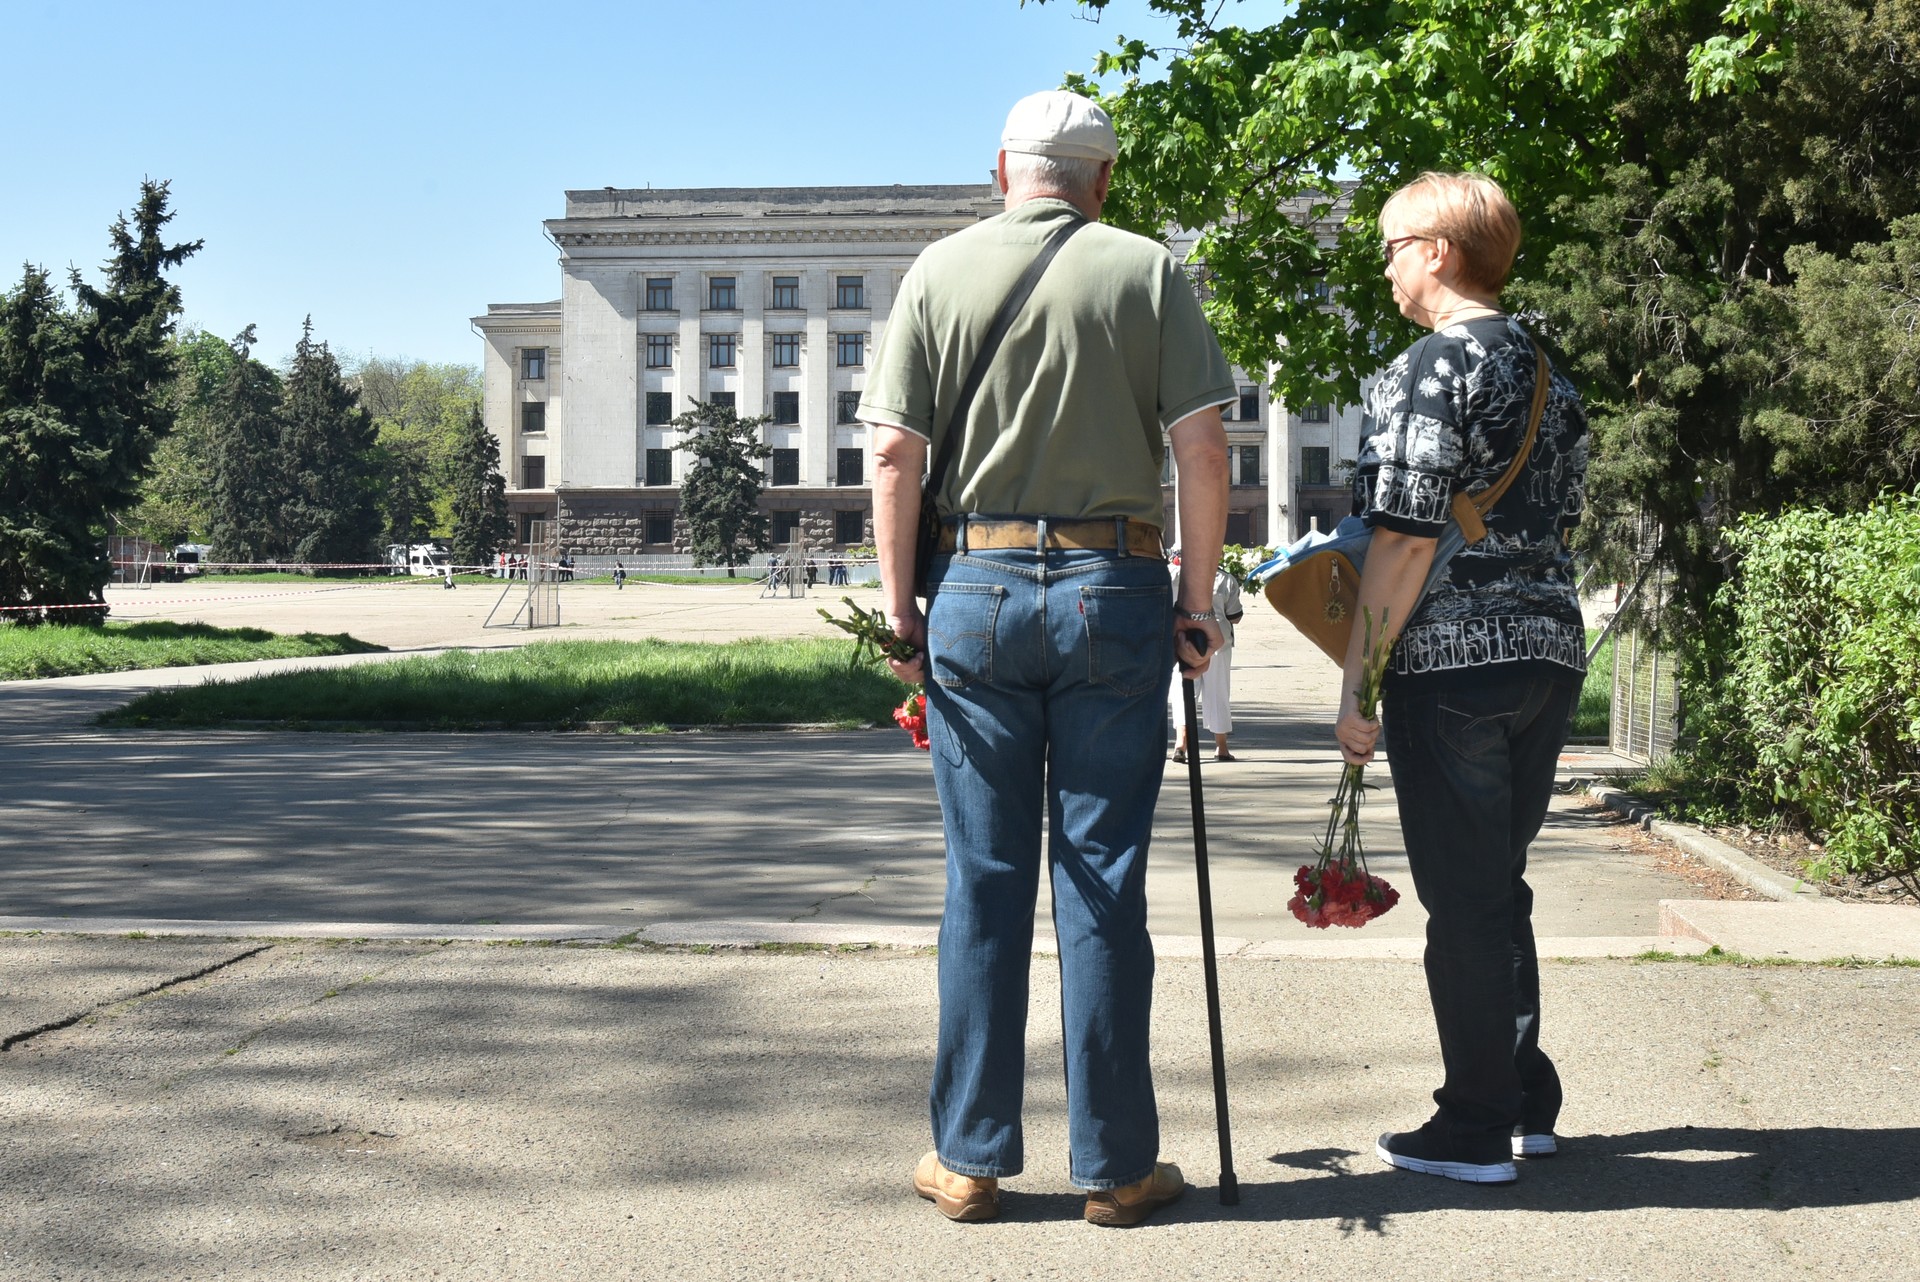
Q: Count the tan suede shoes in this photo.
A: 2